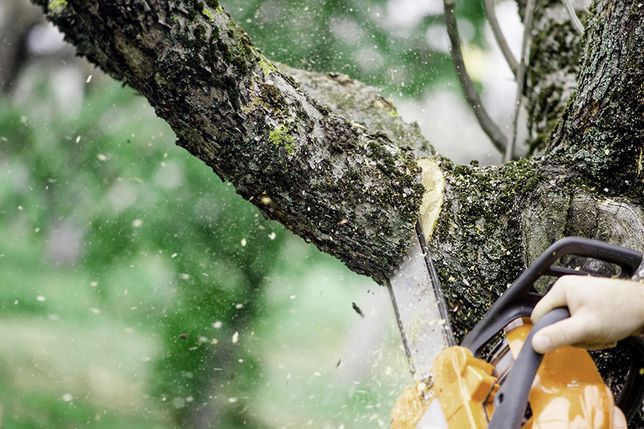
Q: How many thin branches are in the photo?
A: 4